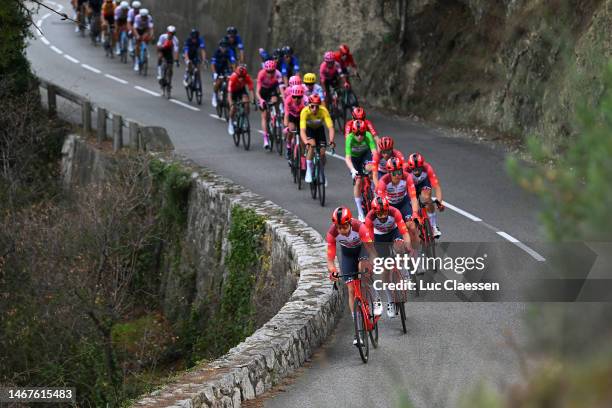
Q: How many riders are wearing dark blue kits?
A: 5